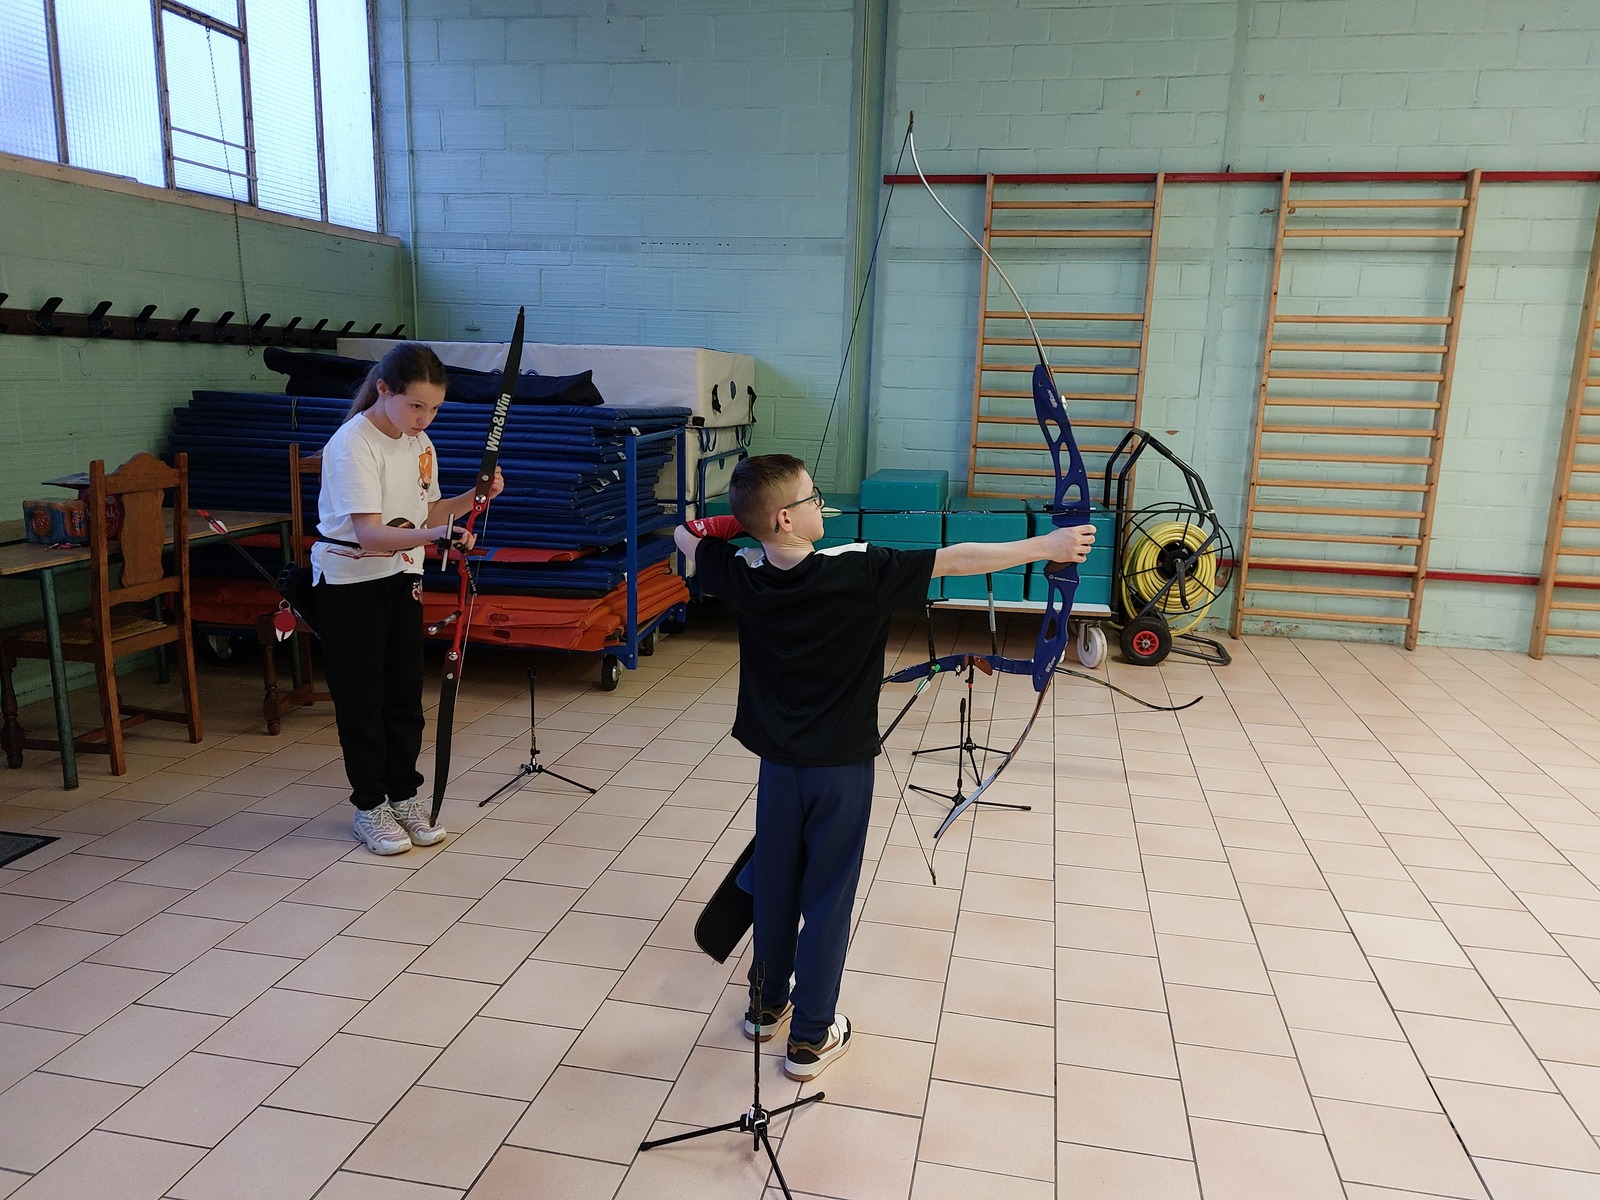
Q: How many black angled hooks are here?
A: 12